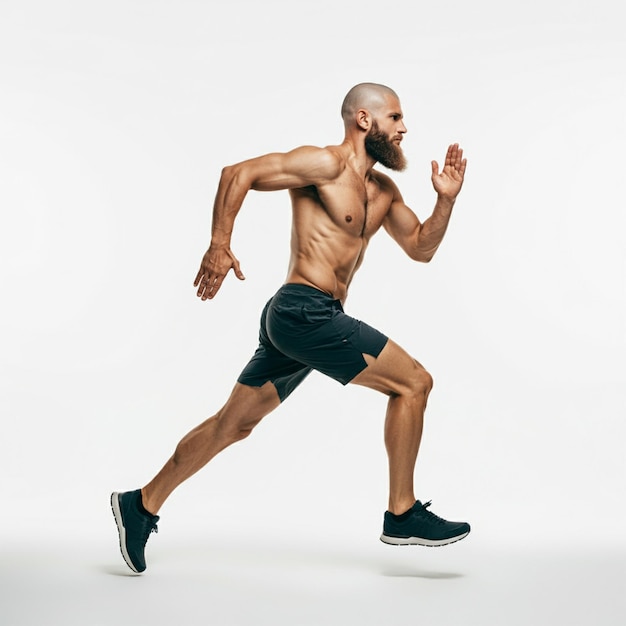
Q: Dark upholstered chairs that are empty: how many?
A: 0